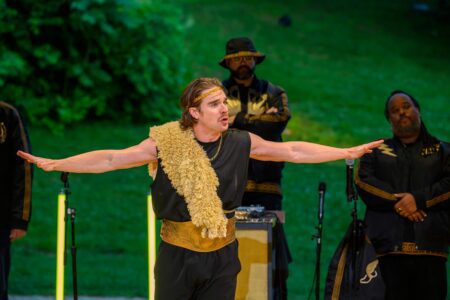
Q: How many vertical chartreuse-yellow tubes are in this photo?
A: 2